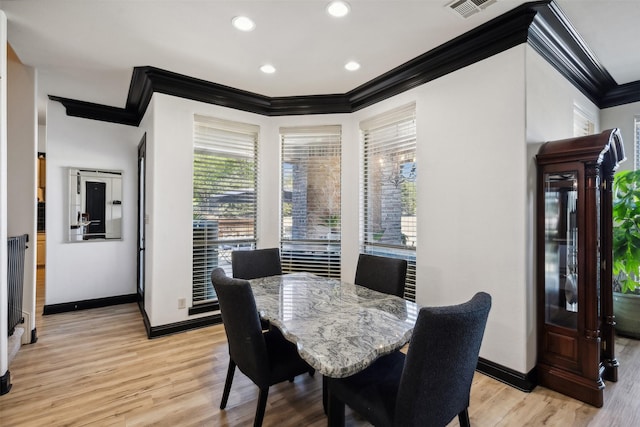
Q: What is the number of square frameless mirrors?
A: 1